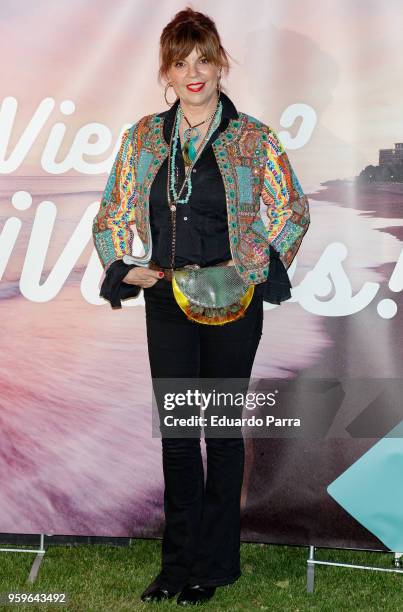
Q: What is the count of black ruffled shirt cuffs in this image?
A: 2